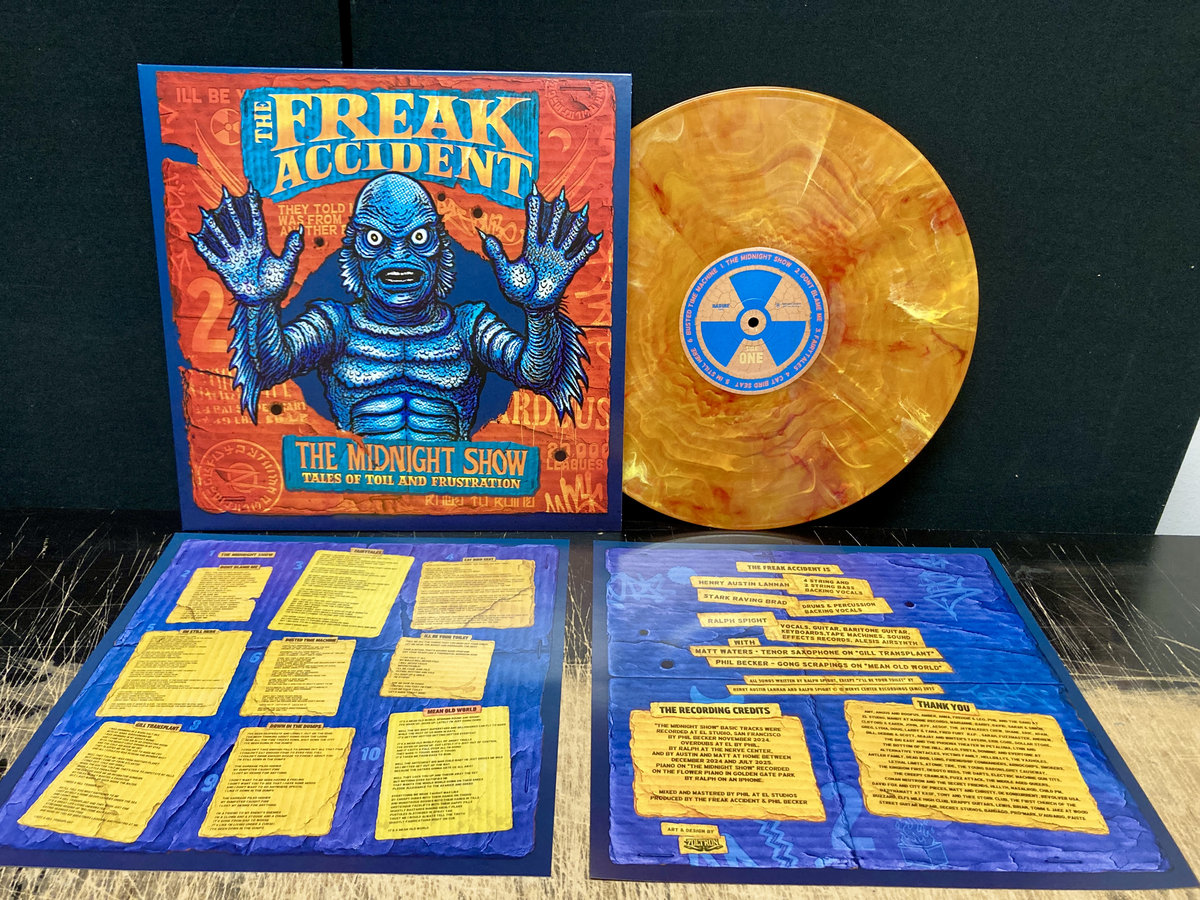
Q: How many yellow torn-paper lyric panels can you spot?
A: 9